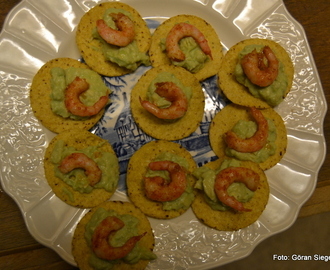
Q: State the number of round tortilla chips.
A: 10